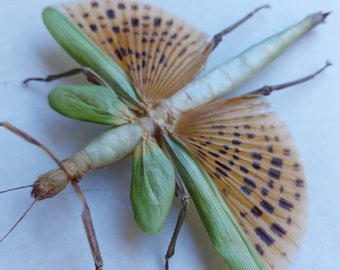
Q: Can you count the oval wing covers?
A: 2